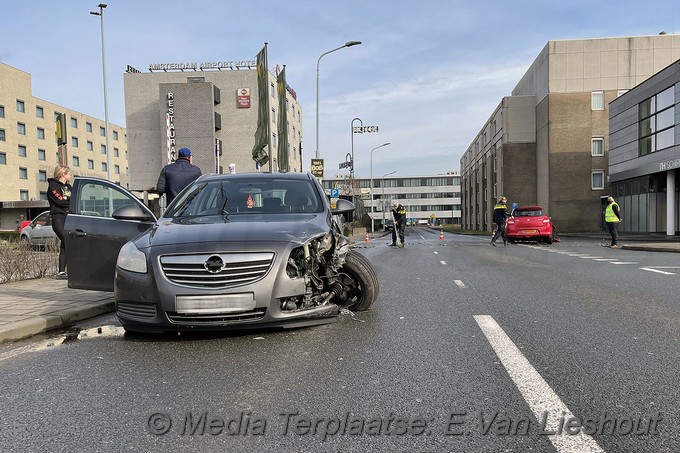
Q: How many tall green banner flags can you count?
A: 2